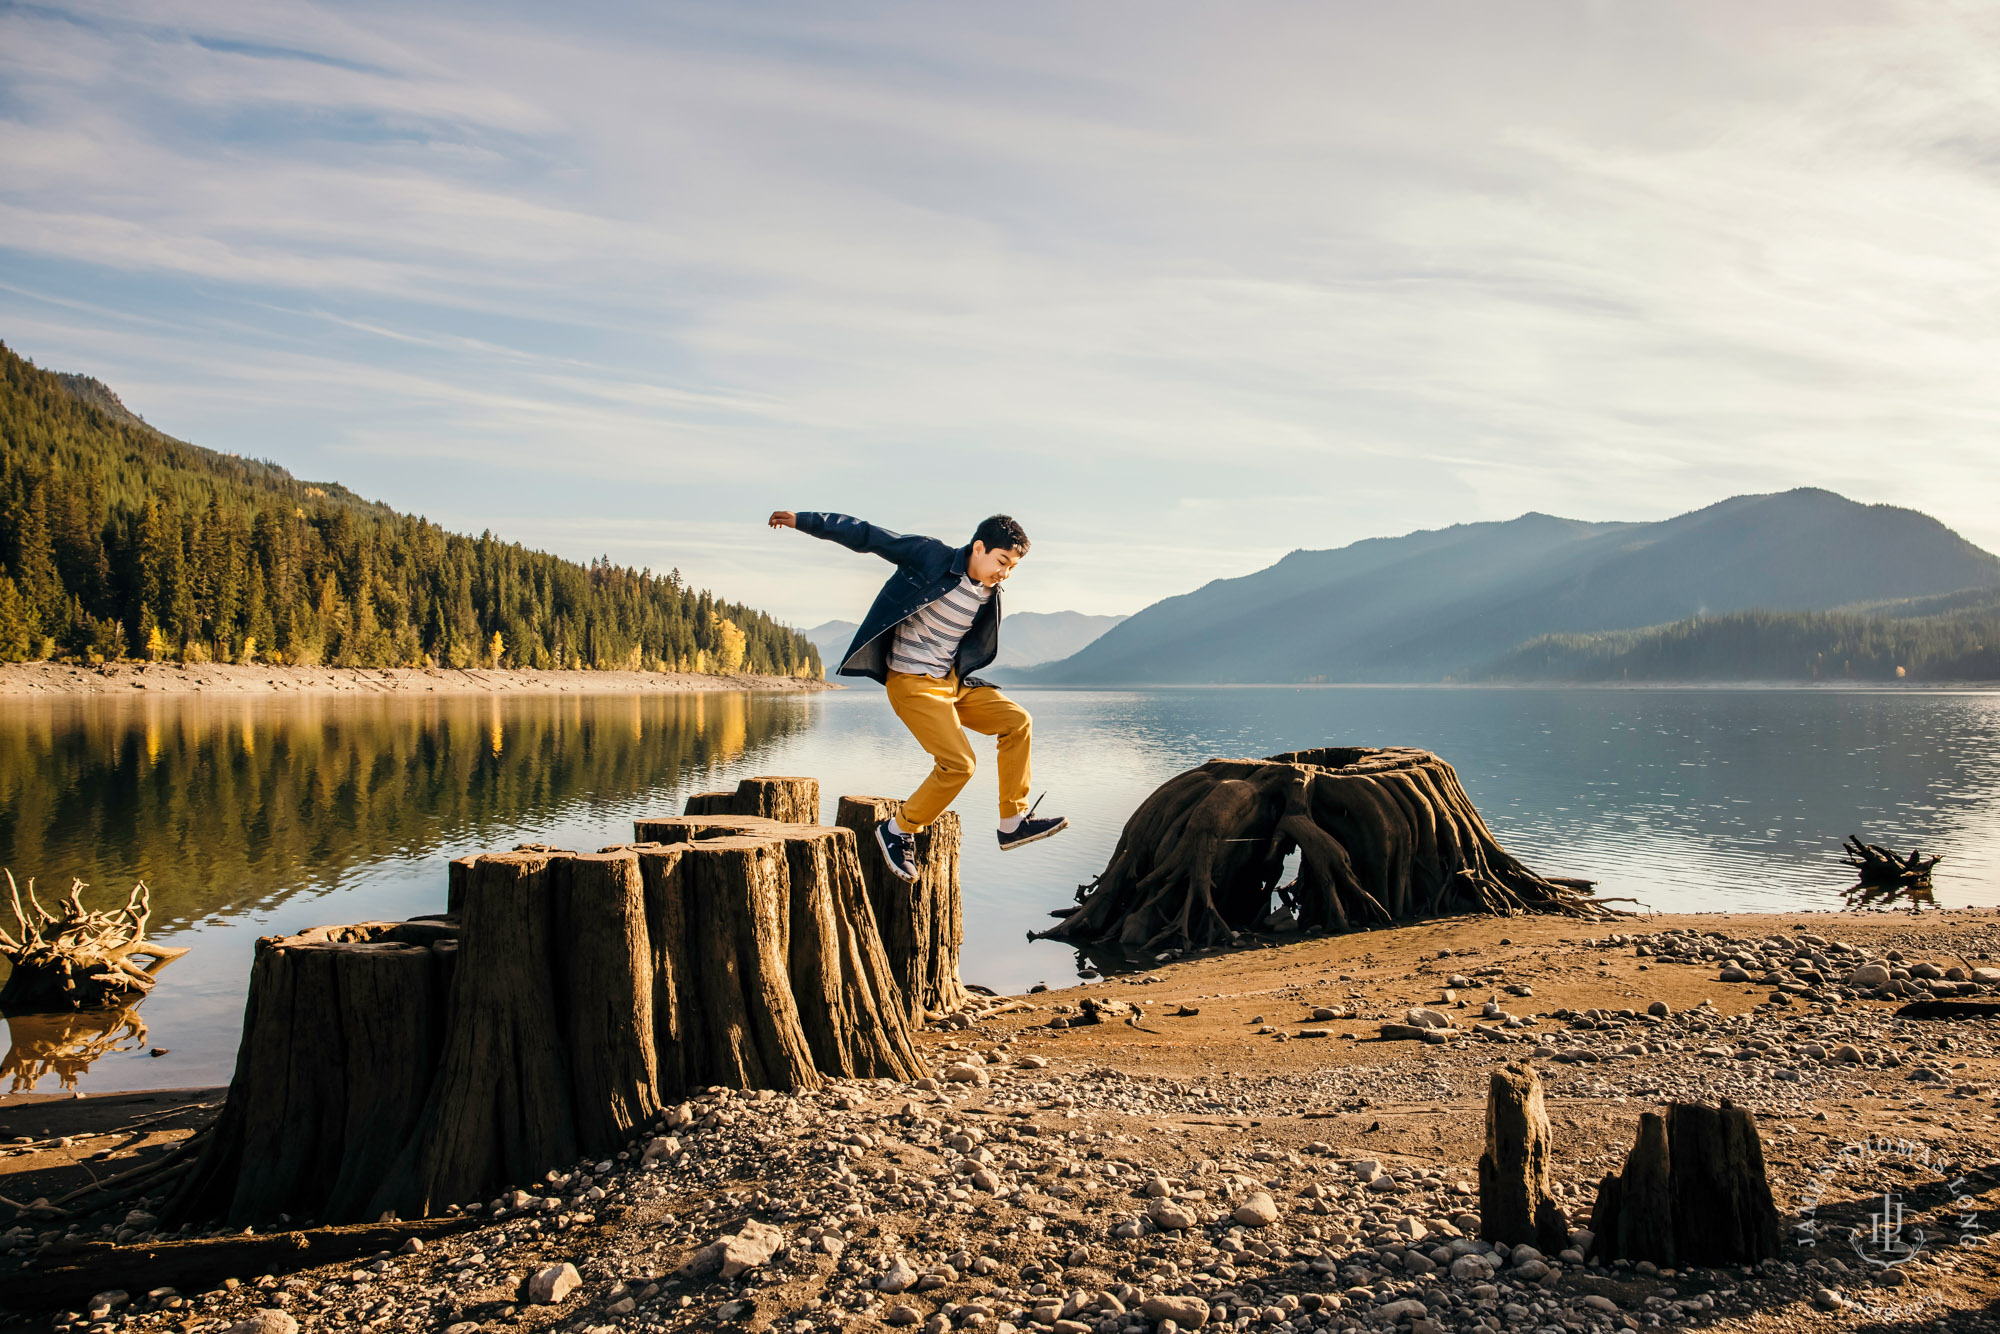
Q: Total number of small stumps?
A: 2